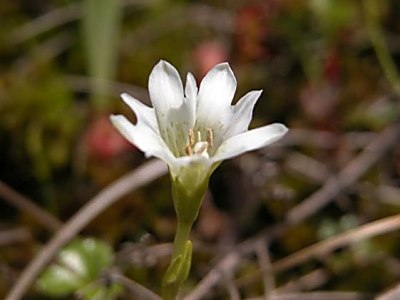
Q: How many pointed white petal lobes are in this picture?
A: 7